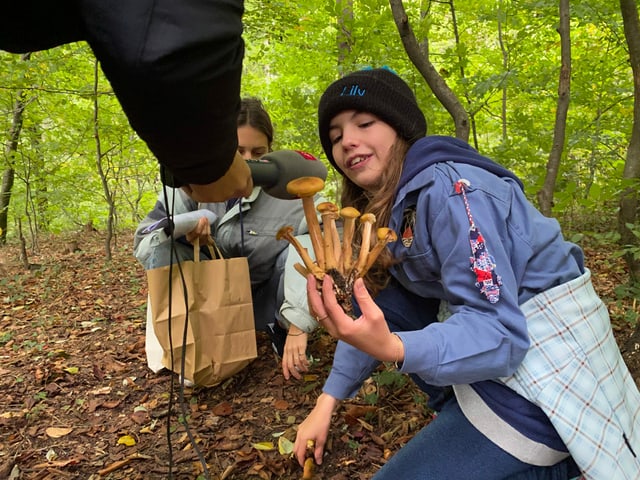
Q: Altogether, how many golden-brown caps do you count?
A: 6